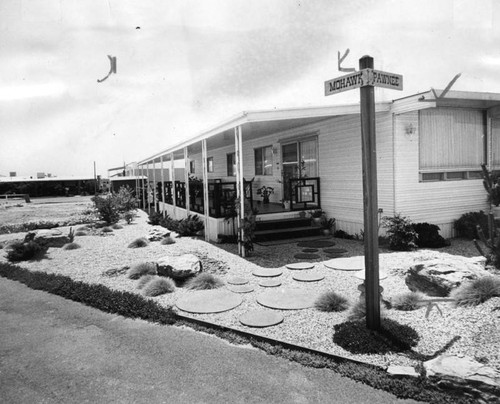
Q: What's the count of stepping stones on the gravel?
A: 15